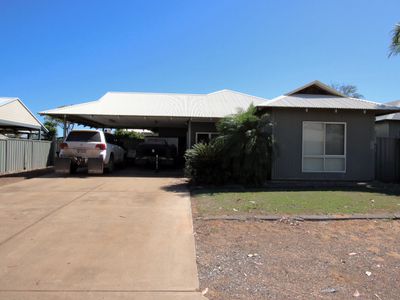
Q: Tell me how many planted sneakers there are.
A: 0